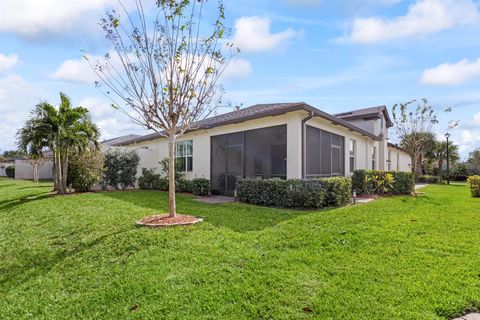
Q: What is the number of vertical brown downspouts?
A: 1